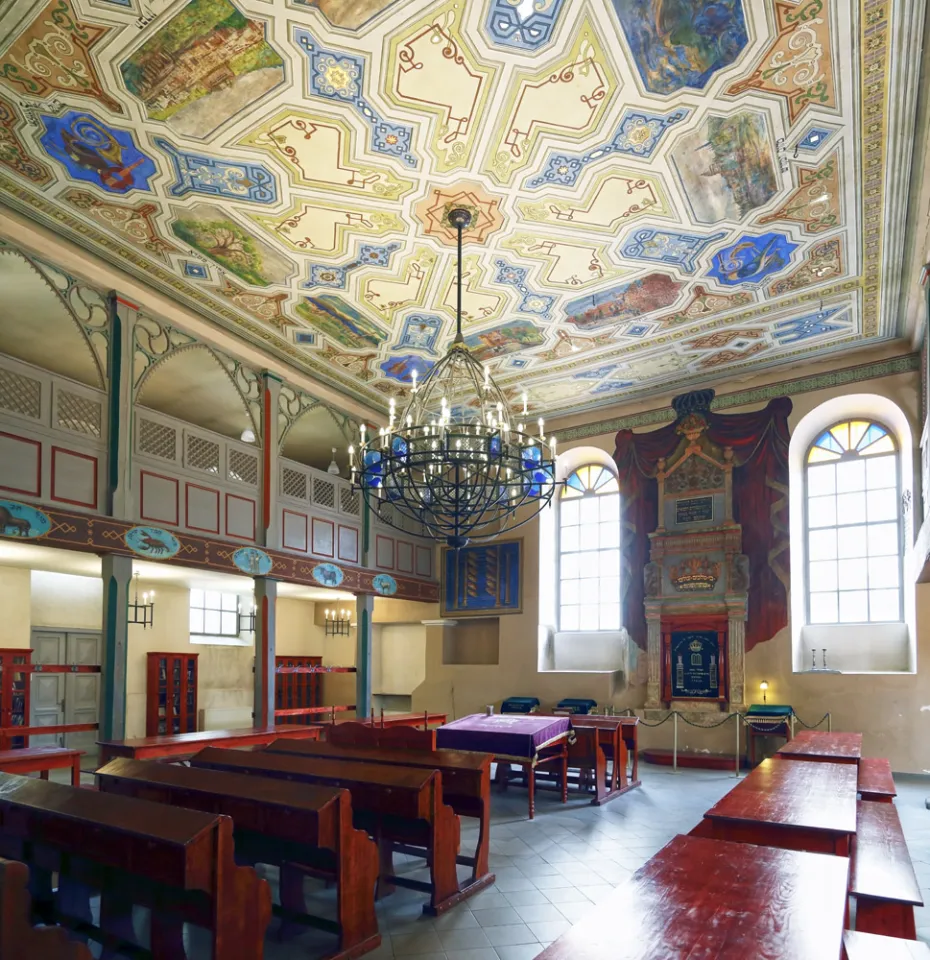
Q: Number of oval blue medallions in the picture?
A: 5